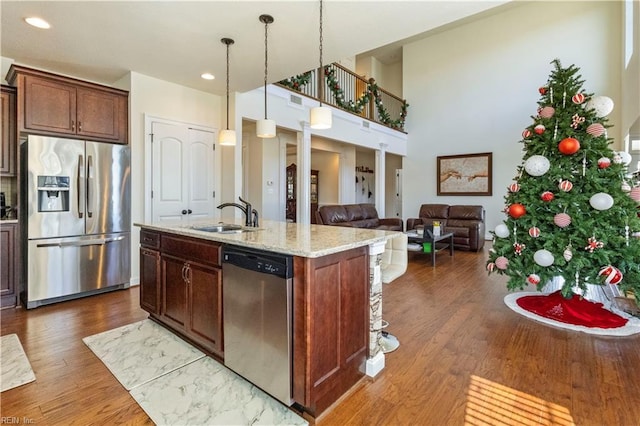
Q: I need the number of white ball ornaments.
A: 6